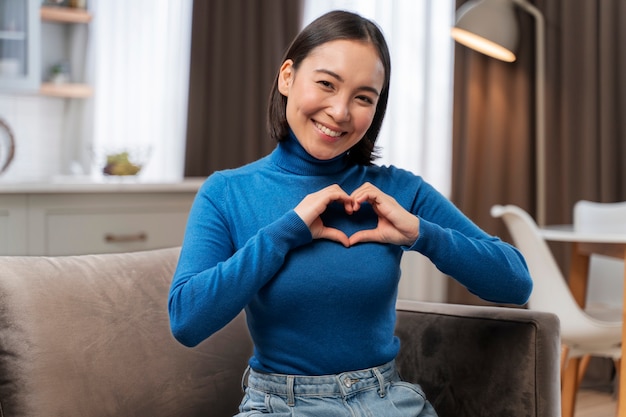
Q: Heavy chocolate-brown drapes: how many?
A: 2